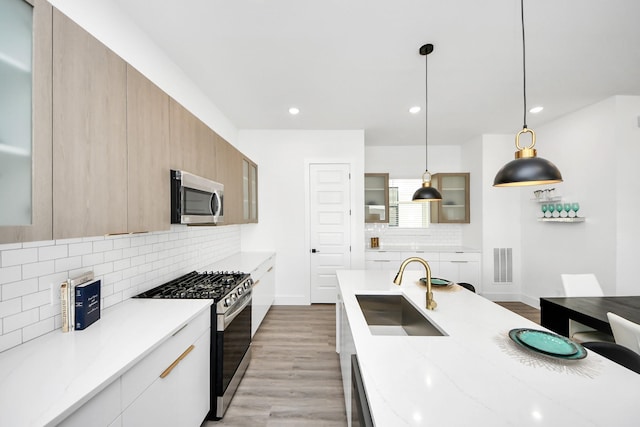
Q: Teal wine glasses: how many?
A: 5